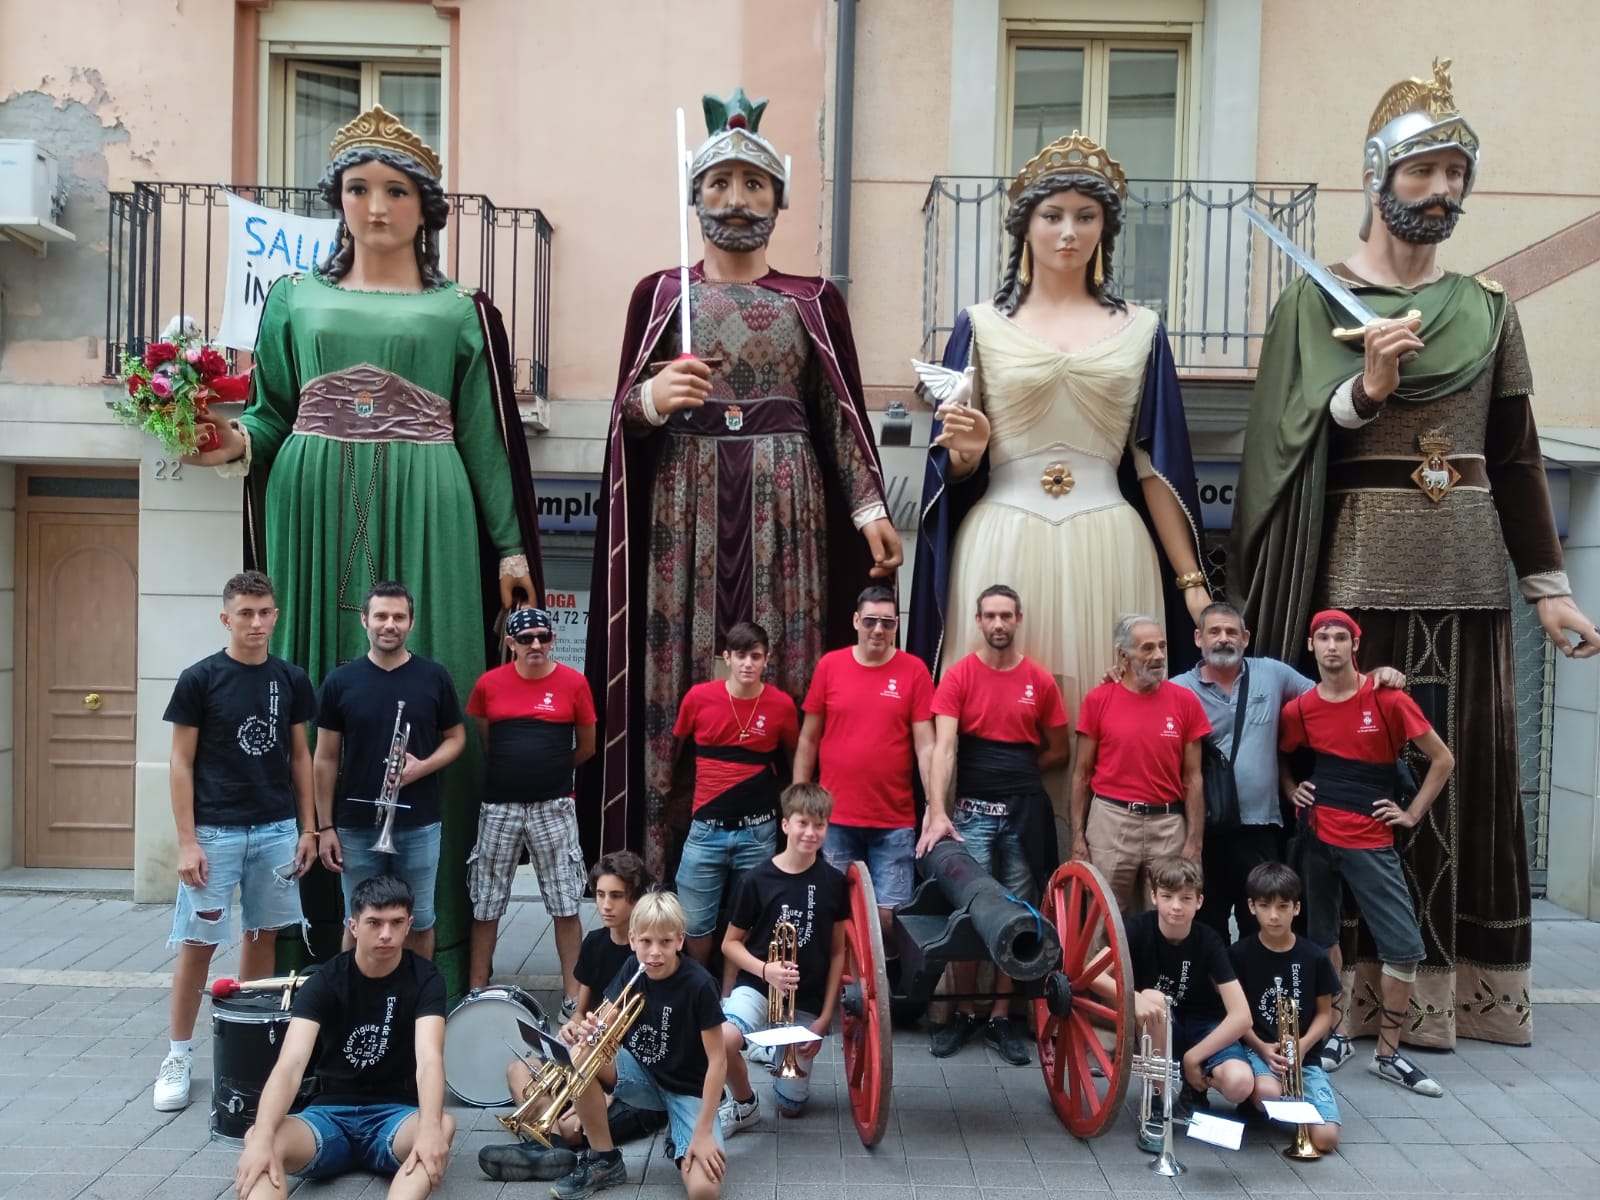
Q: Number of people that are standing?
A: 9